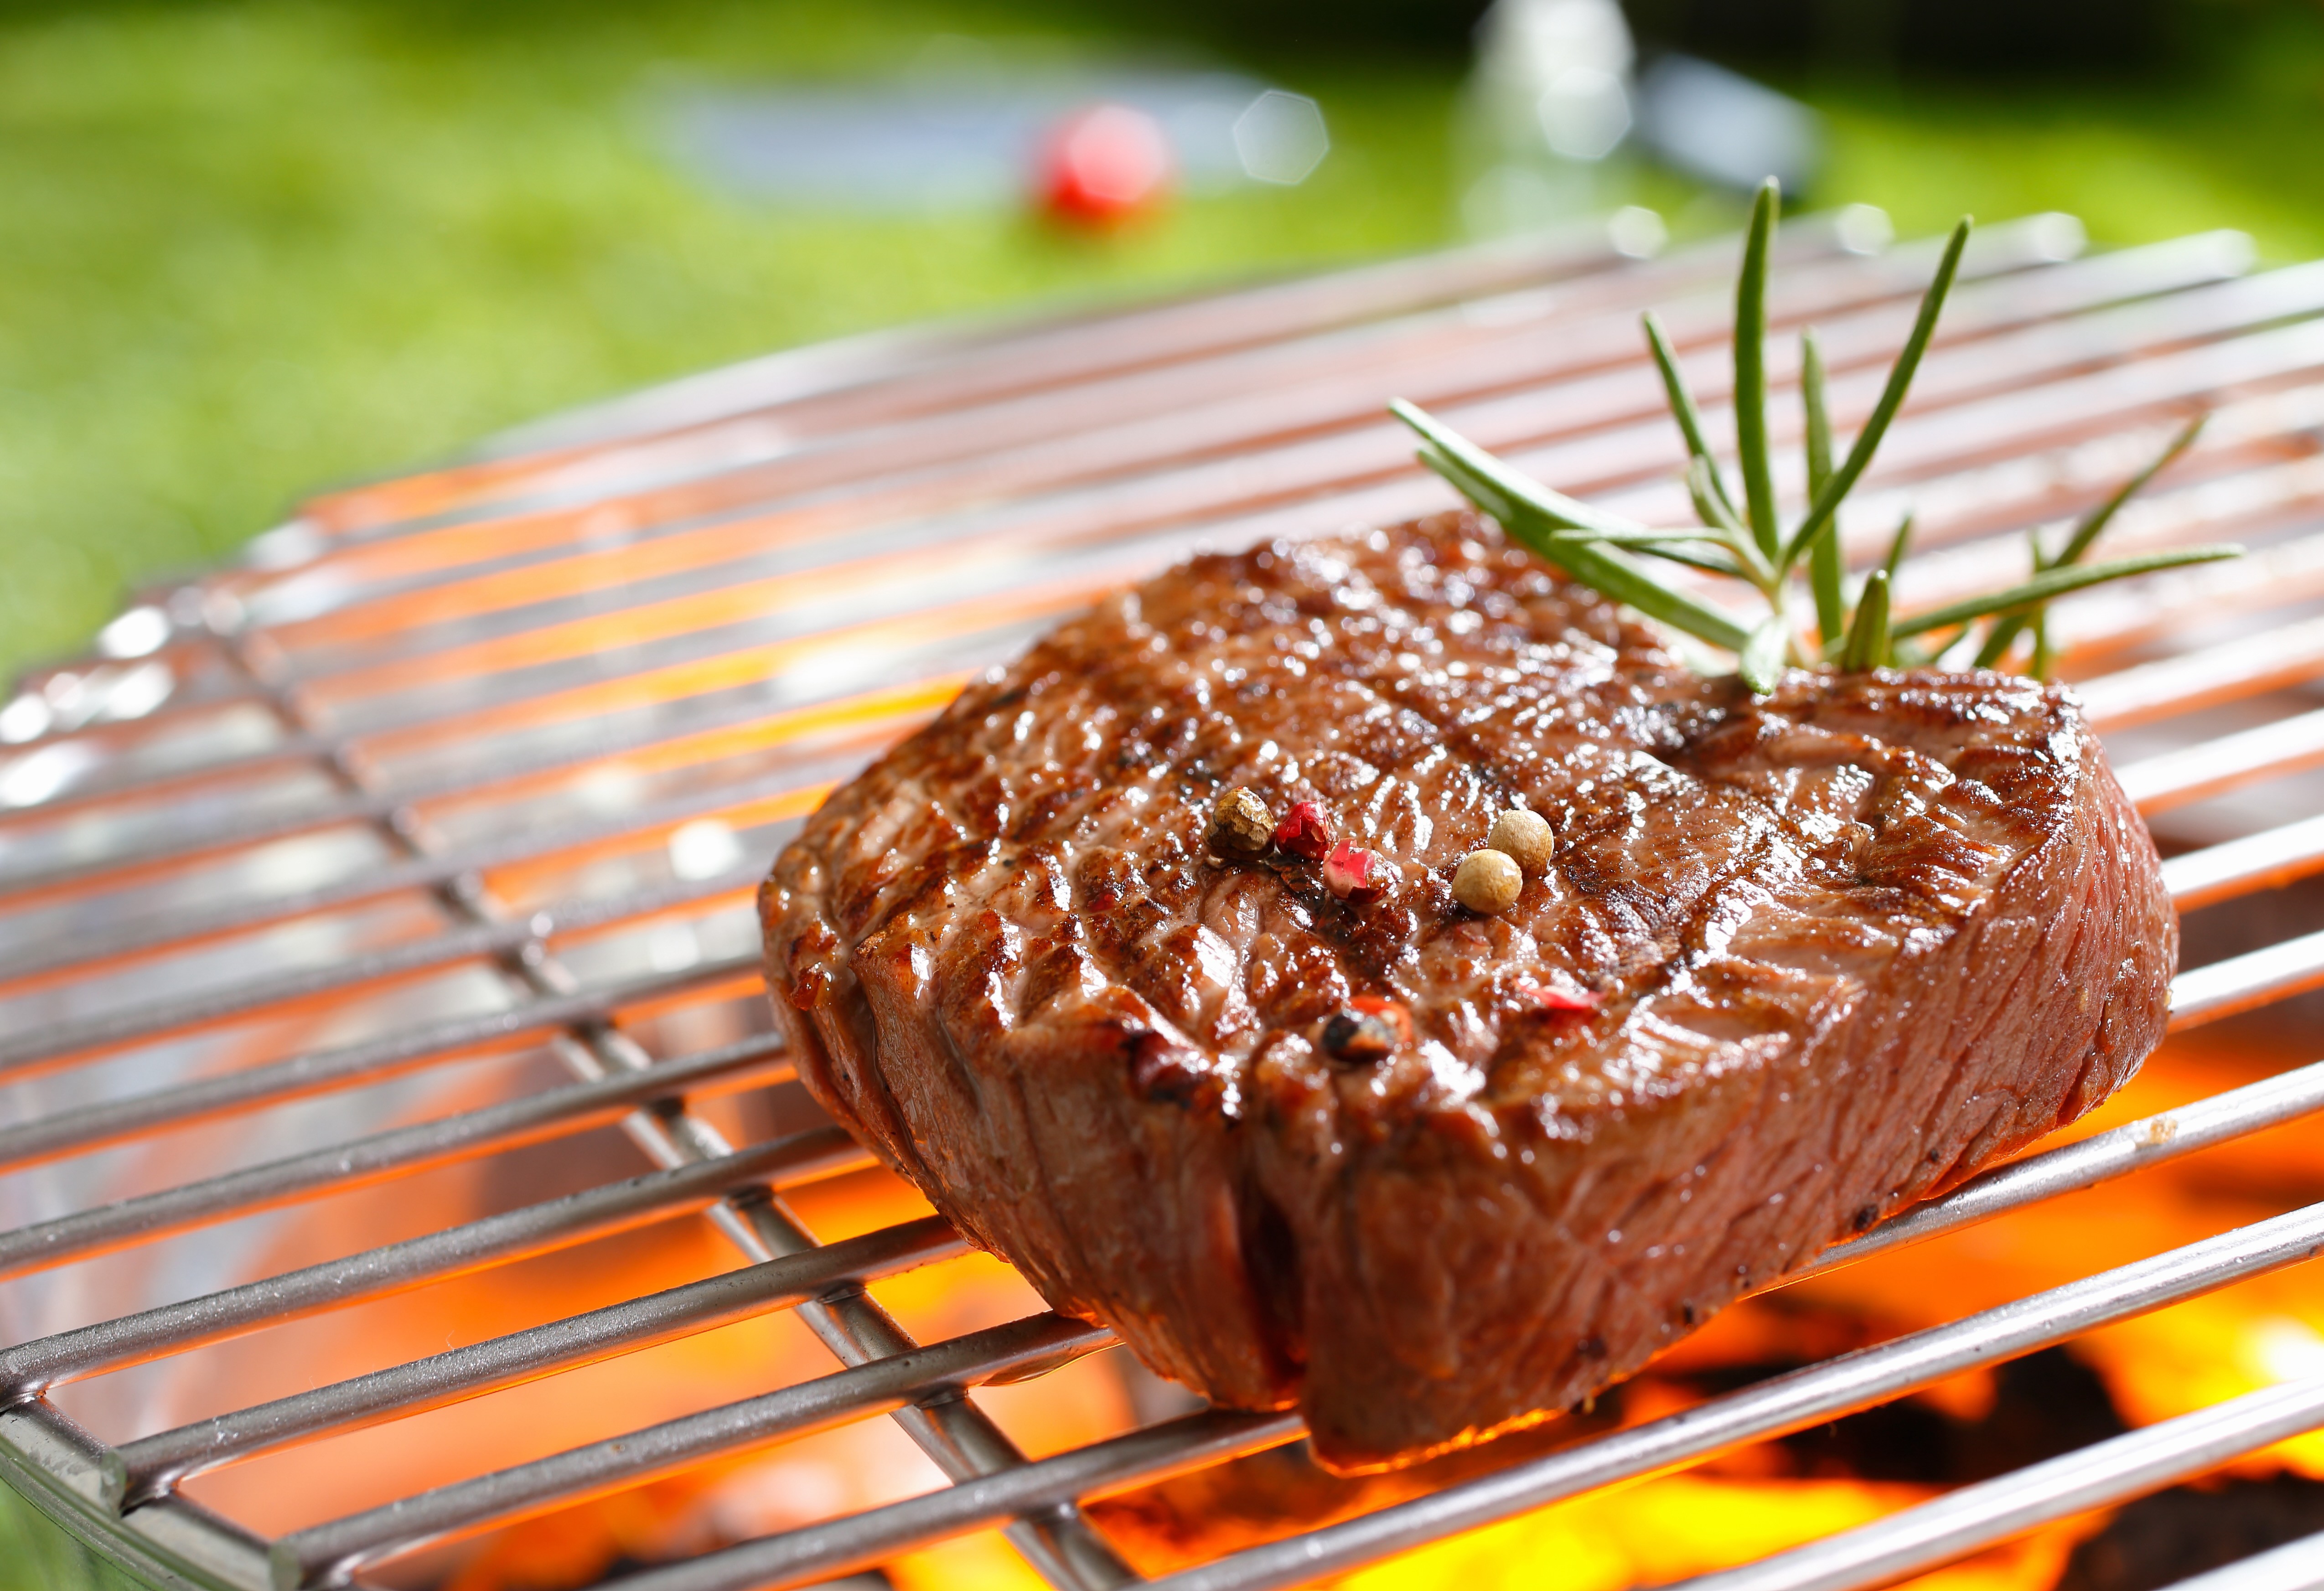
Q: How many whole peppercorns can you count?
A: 5